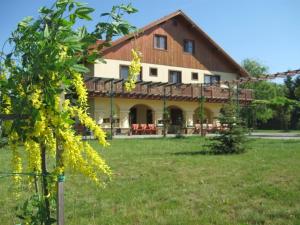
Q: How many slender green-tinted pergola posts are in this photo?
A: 4